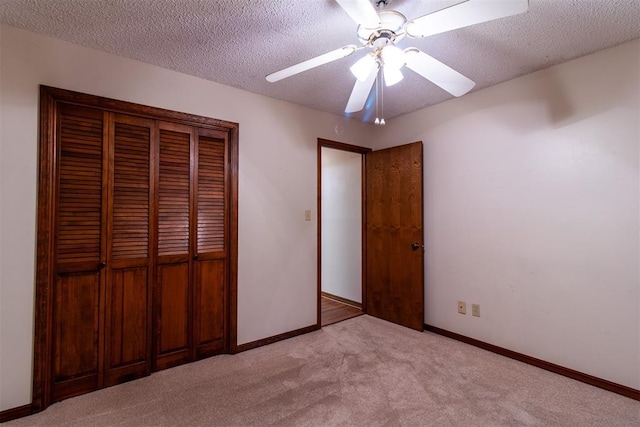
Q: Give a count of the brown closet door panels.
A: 4